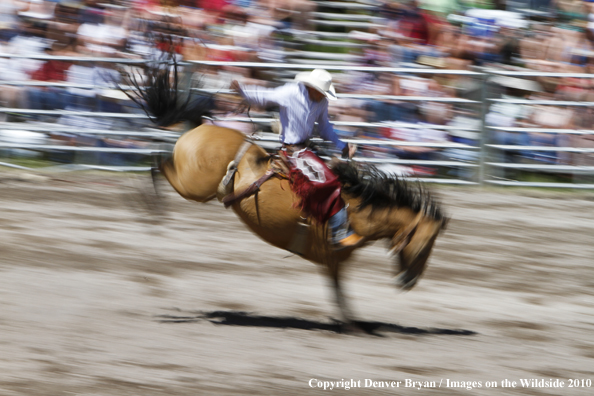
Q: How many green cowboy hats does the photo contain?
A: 0